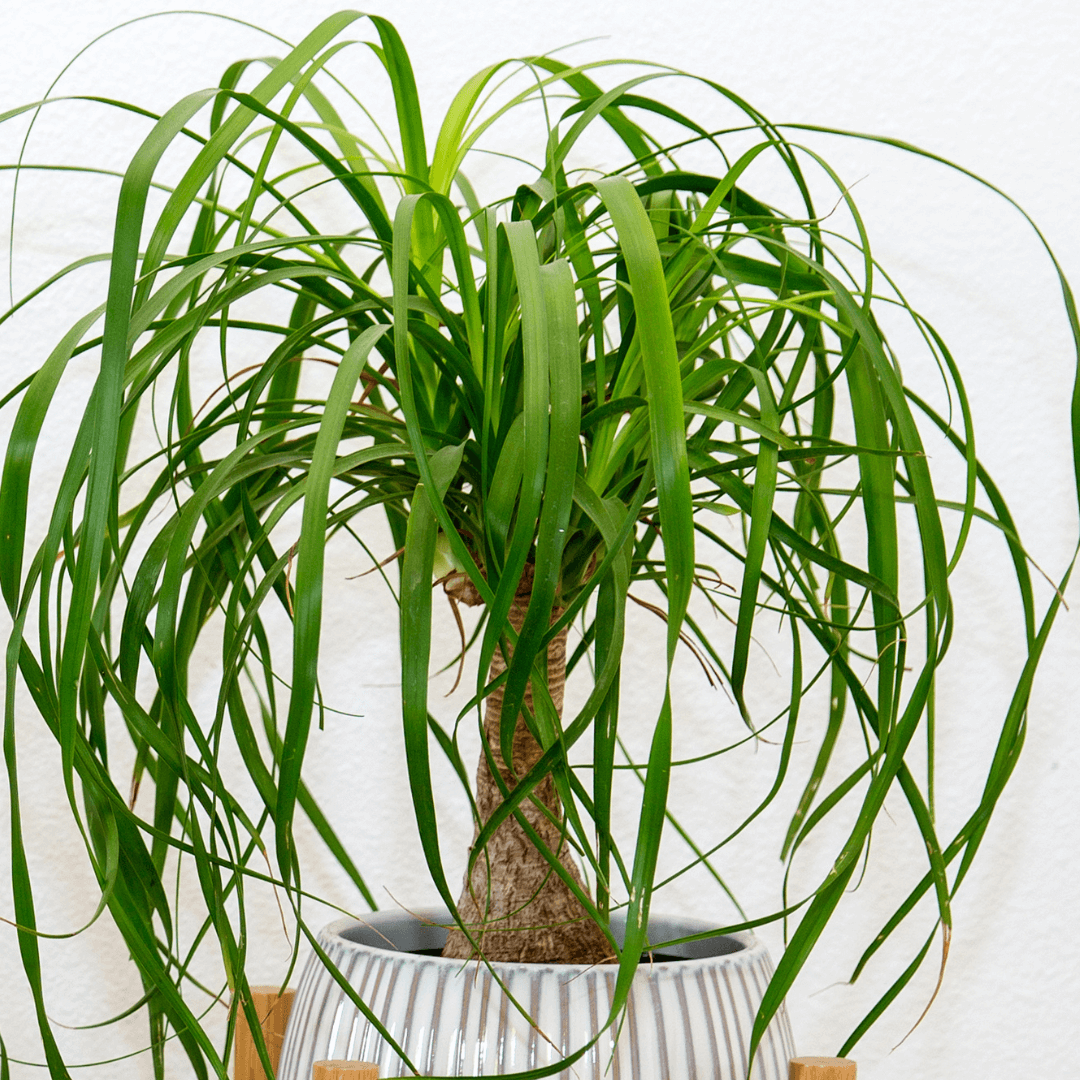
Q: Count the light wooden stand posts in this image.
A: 3